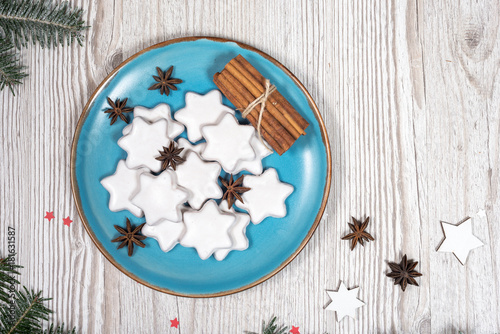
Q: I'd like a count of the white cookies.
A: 13